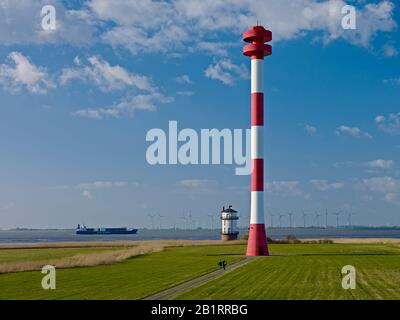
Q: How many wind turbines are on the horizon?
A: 13